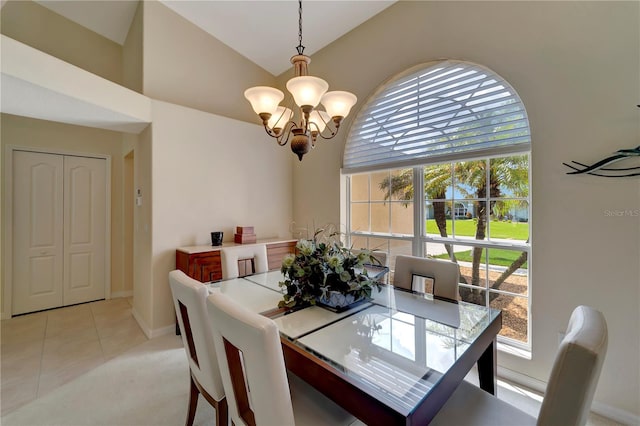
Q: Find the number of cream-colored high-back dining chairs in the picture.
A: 6